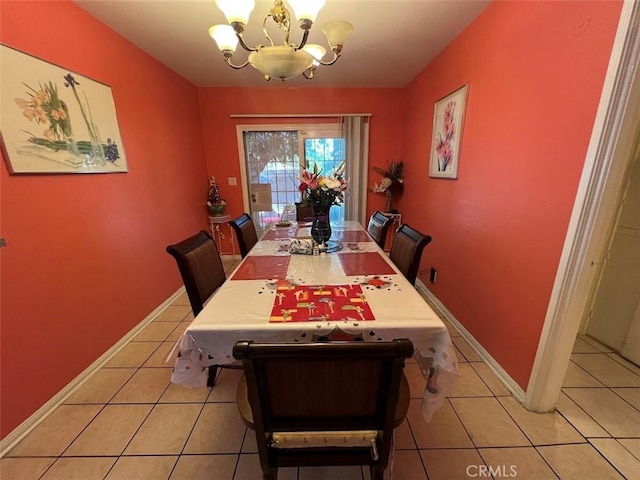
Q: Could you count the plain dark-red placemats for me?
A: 4